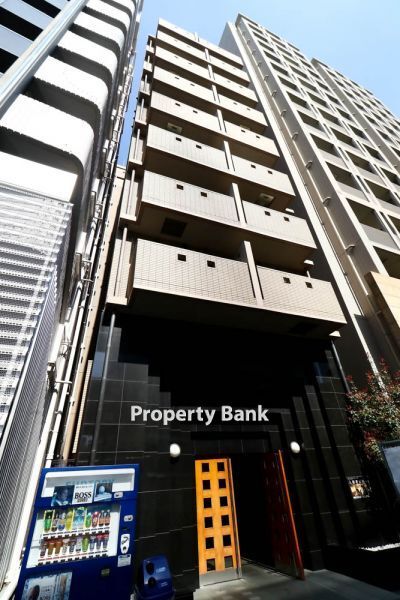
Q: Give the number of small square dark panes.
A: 12